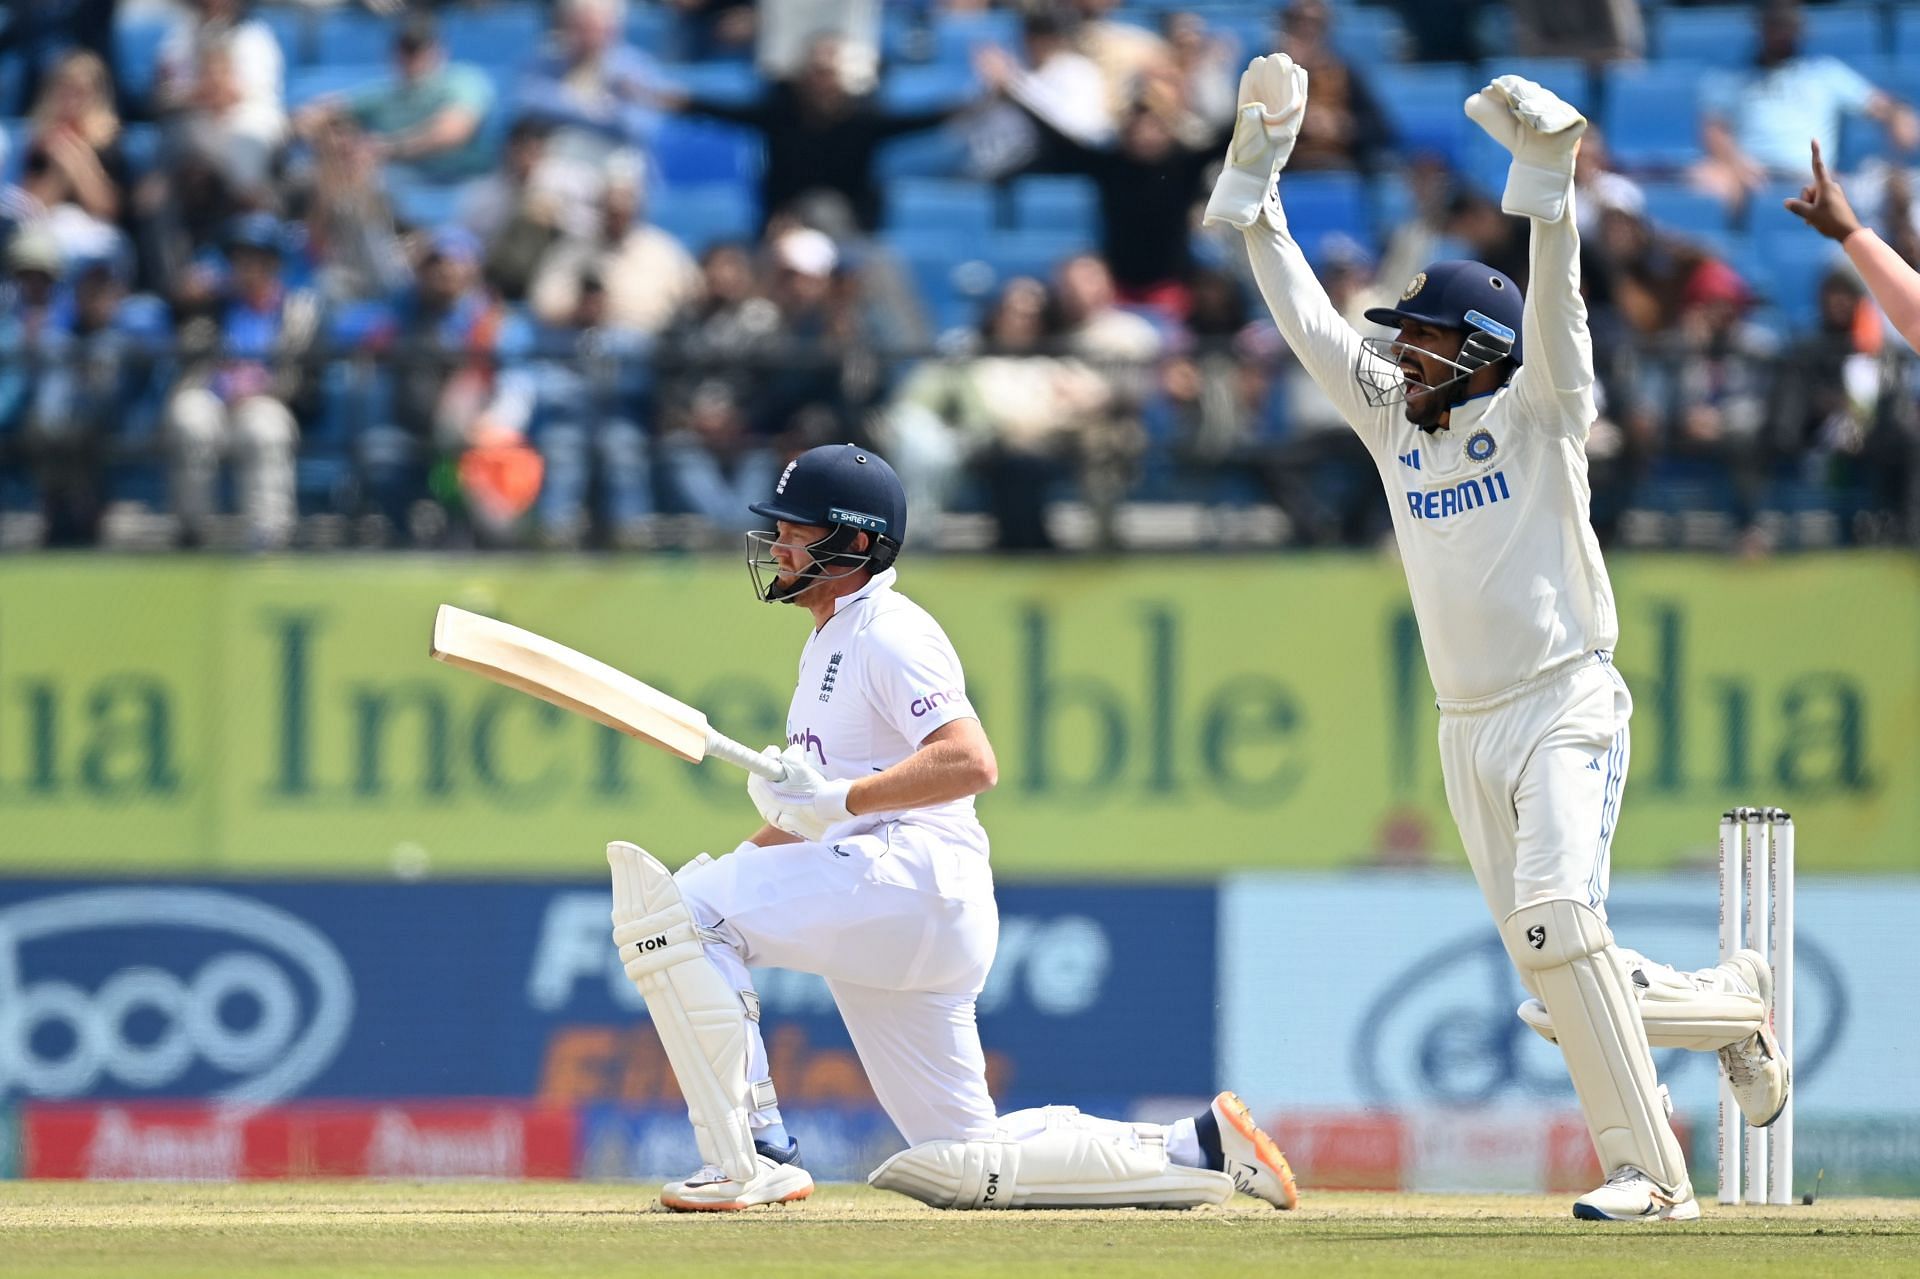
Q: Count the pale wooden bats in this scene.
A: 1